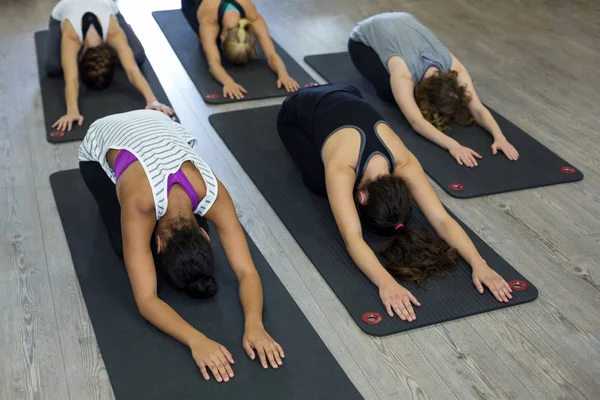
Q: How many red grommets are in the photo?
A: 7